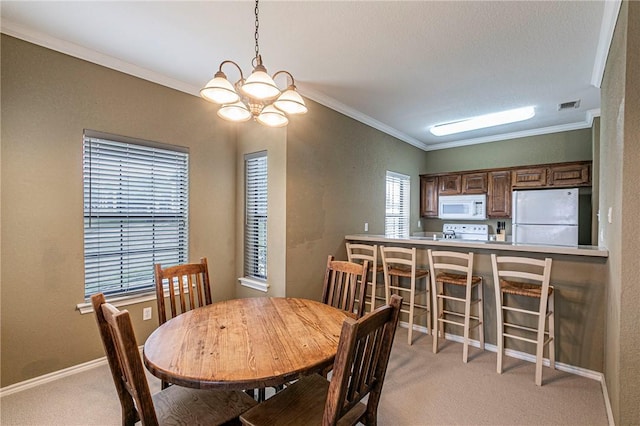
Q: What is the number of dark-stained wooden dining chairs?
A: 4